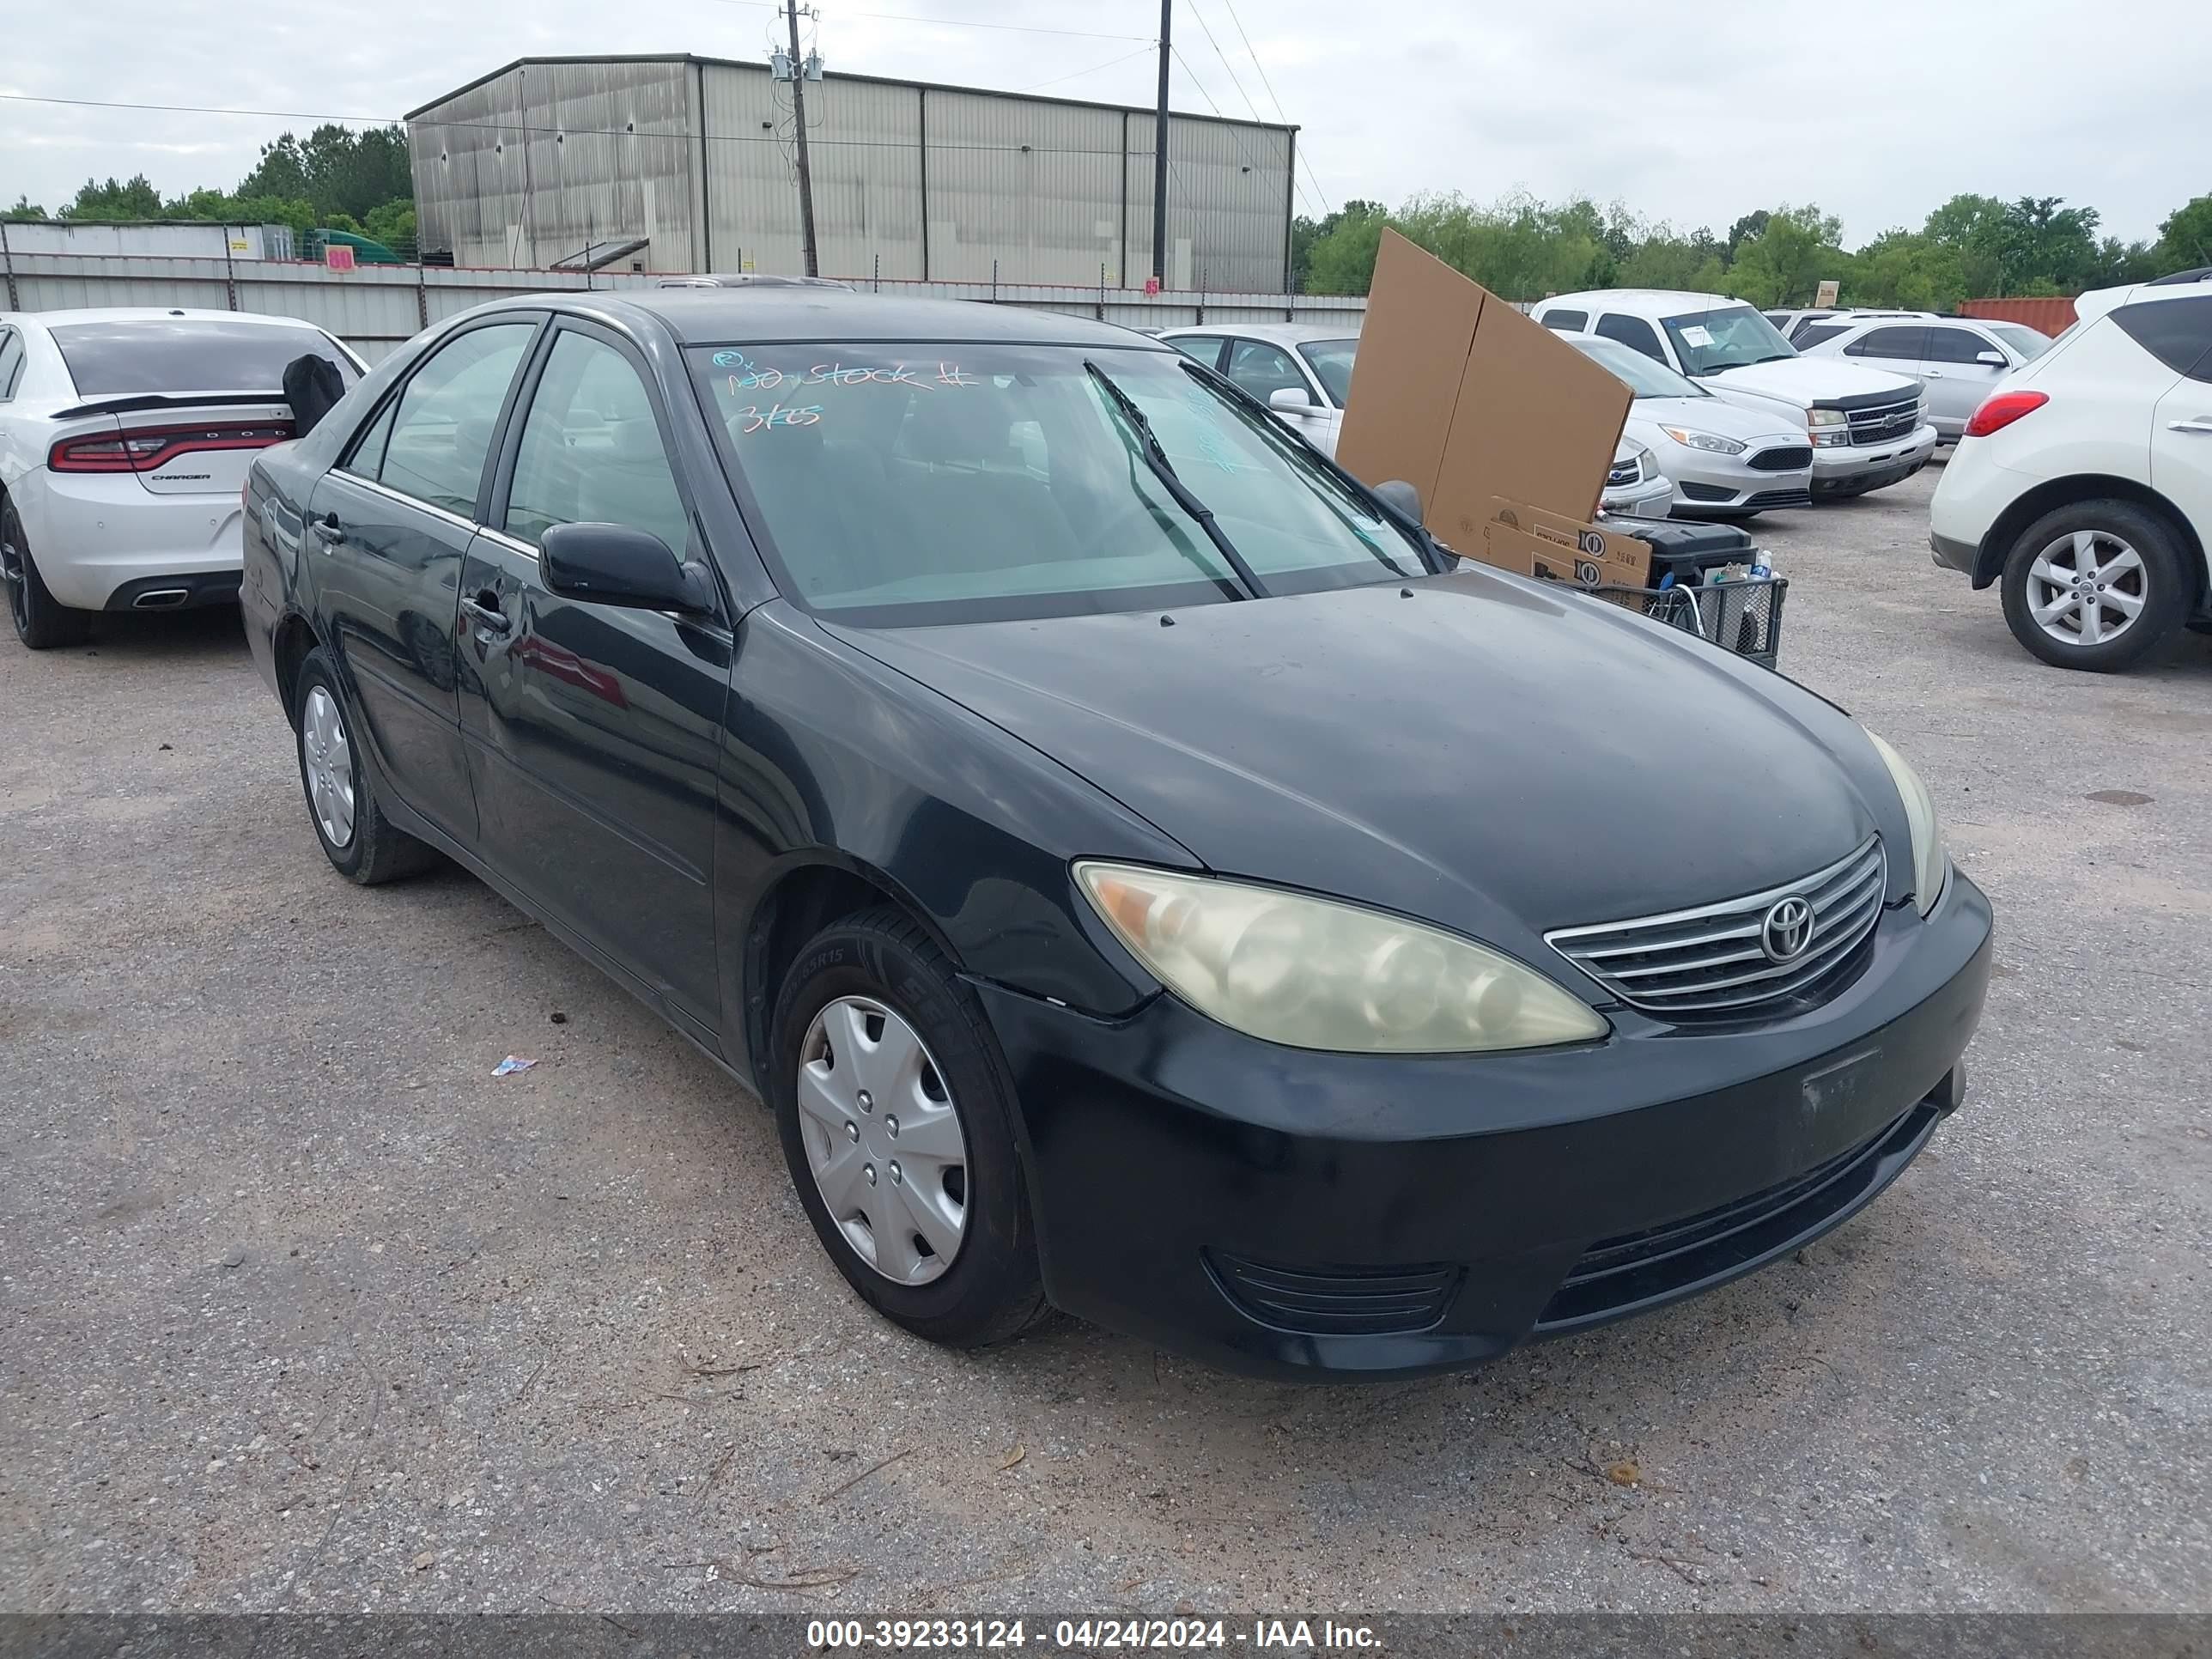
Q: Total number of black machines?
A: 1